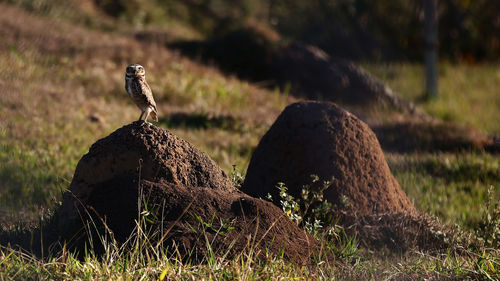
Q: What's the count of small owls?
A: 1